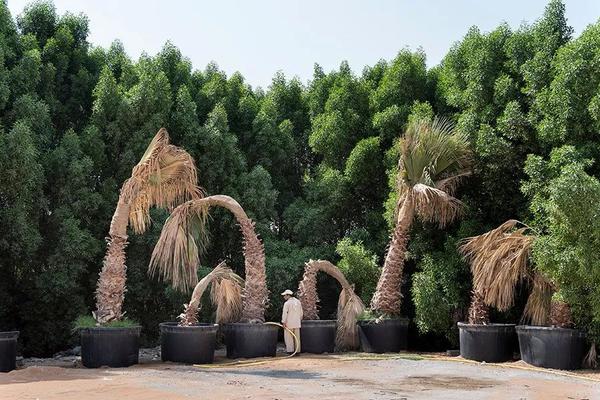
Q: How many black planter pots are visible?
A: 8